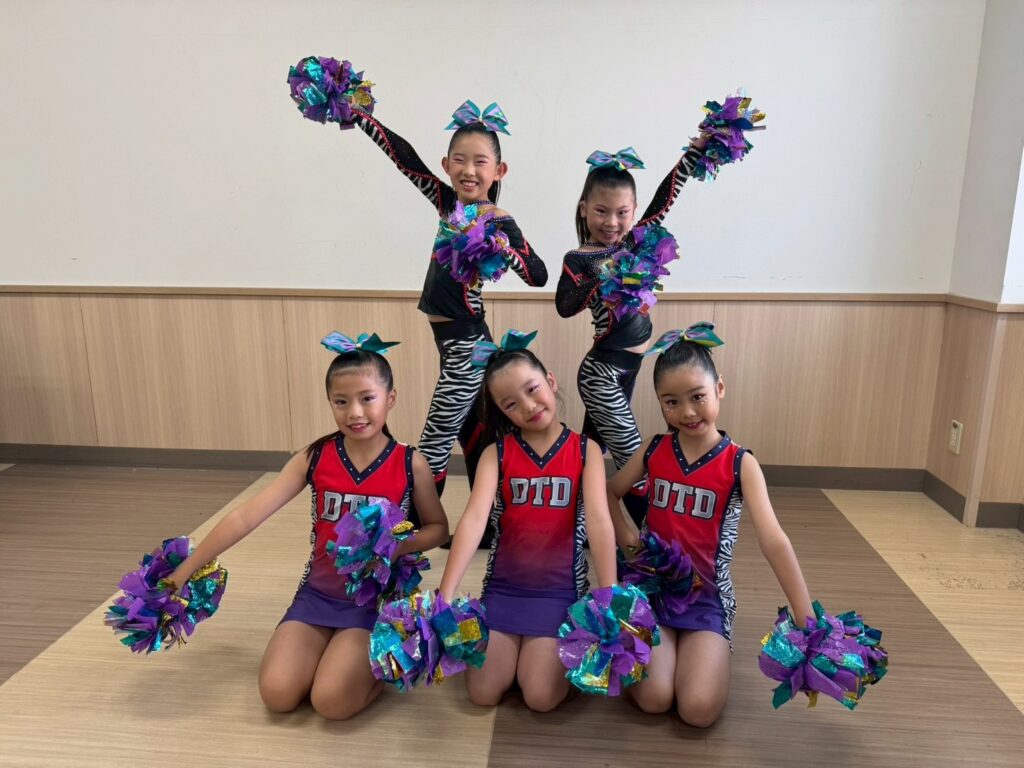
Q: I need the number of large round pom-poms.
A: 10